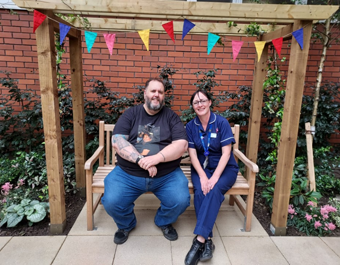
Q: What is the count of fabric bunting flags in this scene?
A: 12